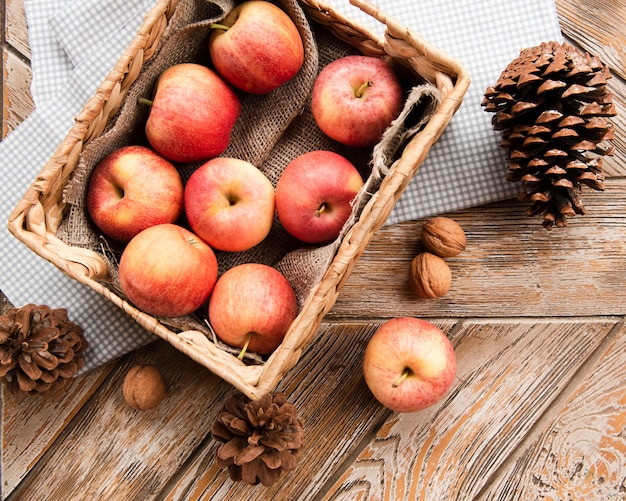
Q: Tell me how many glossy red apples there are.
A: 9